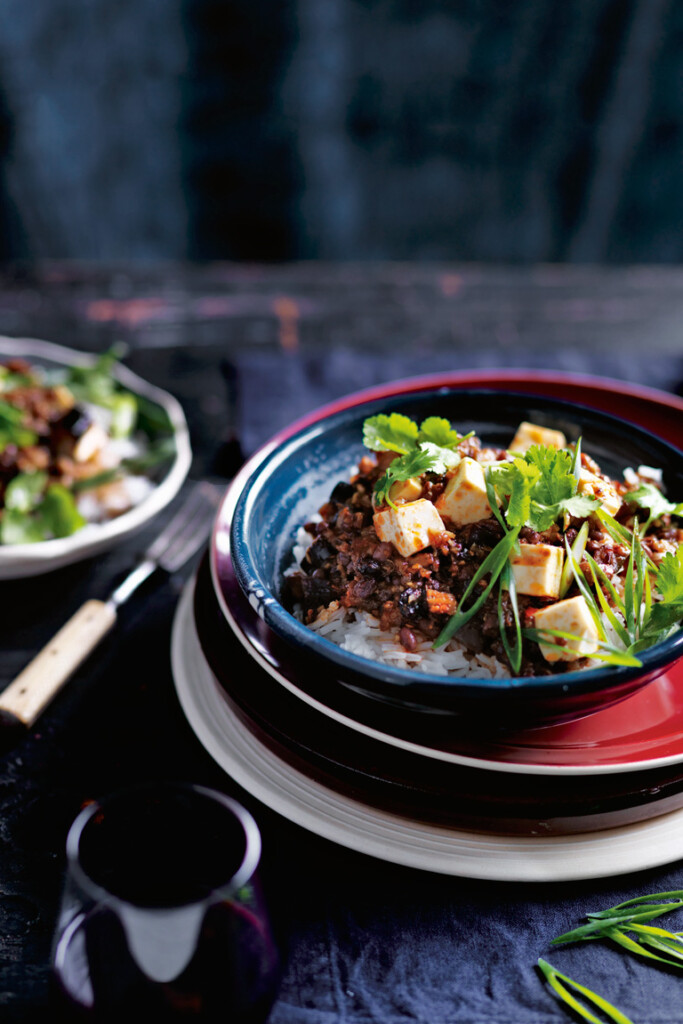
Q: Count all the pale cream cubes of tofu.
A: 7